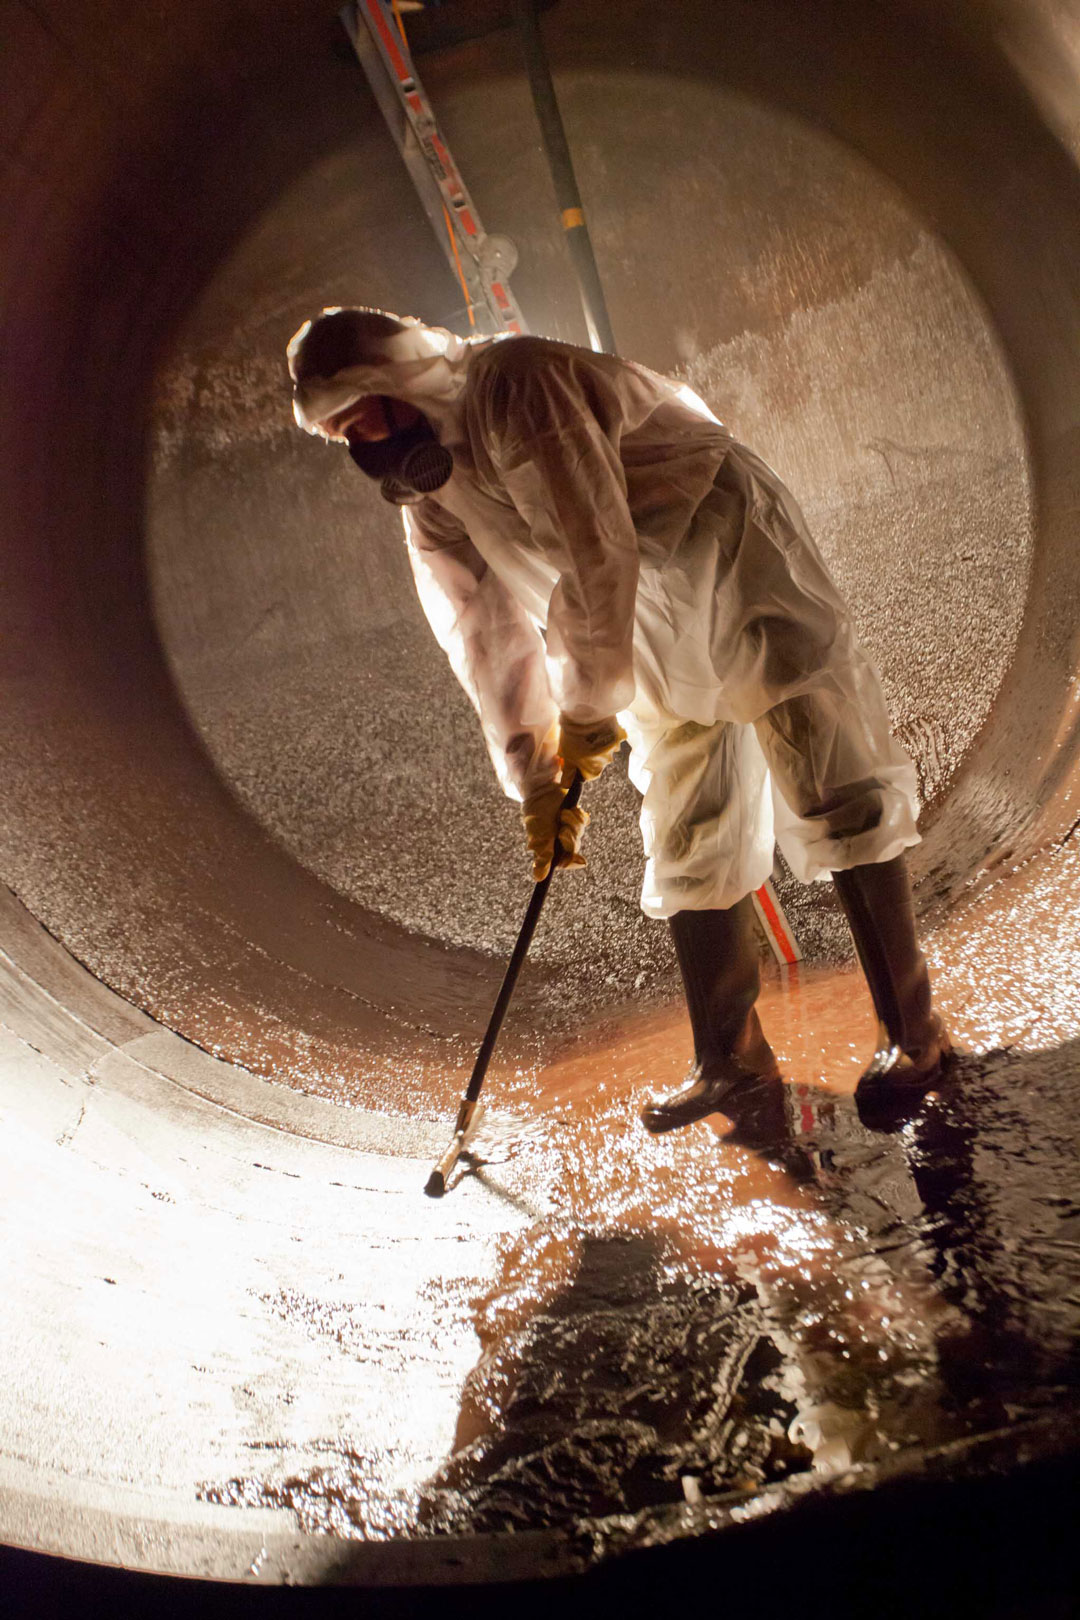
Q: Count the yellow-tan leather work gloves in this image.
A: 2